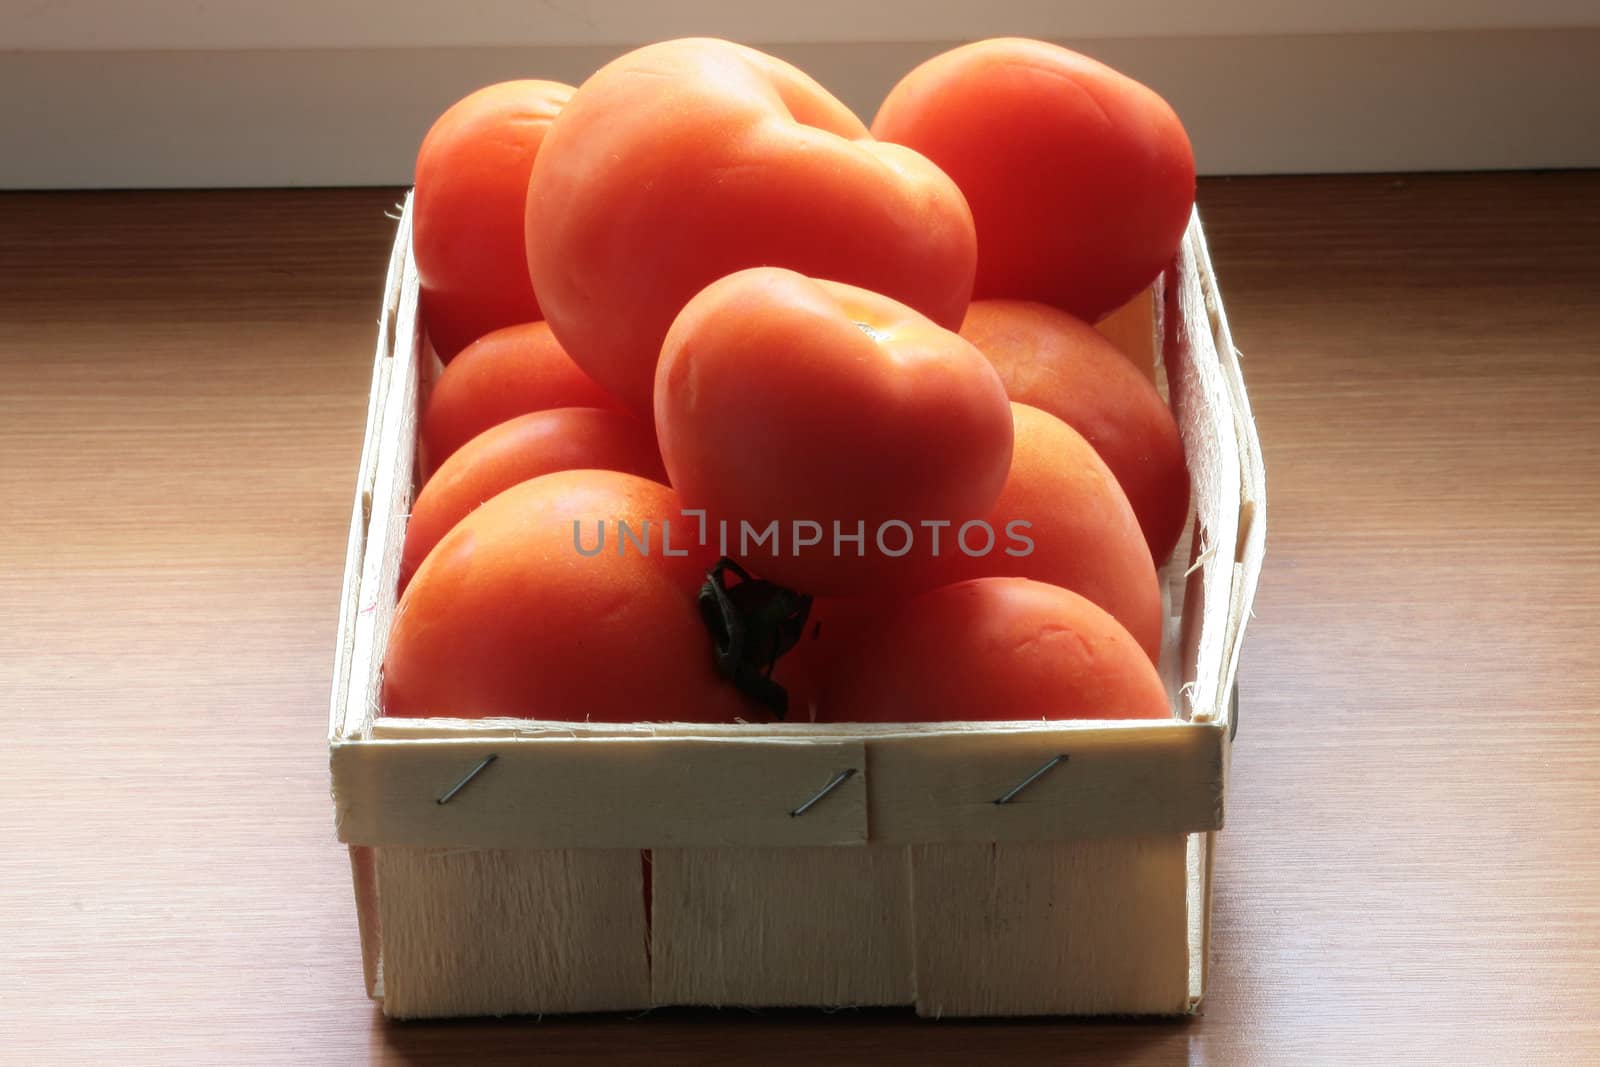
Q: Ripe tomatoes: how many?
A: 10